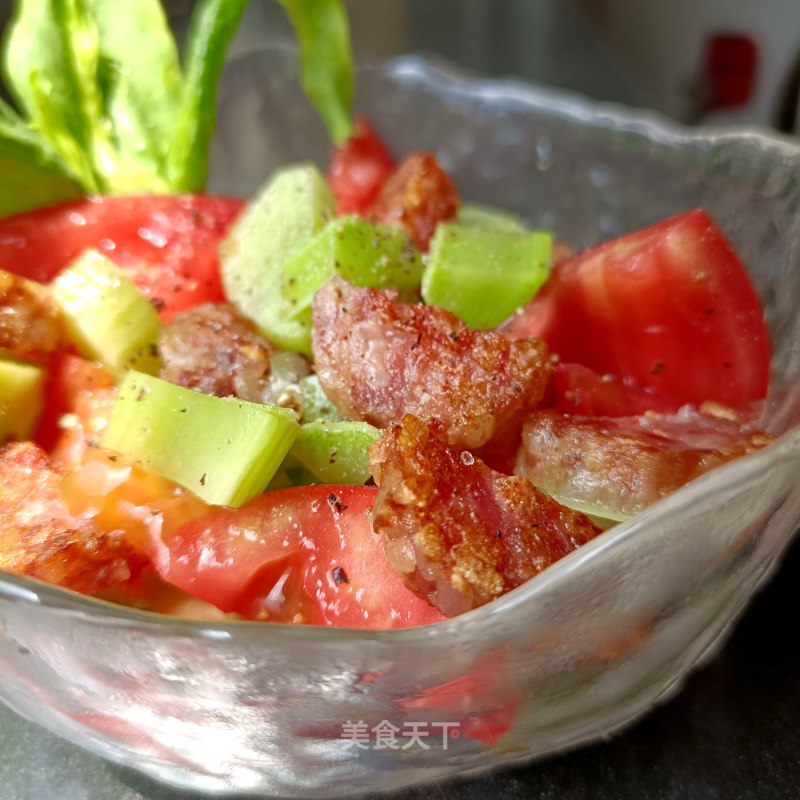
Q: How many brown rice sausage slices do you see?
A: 7